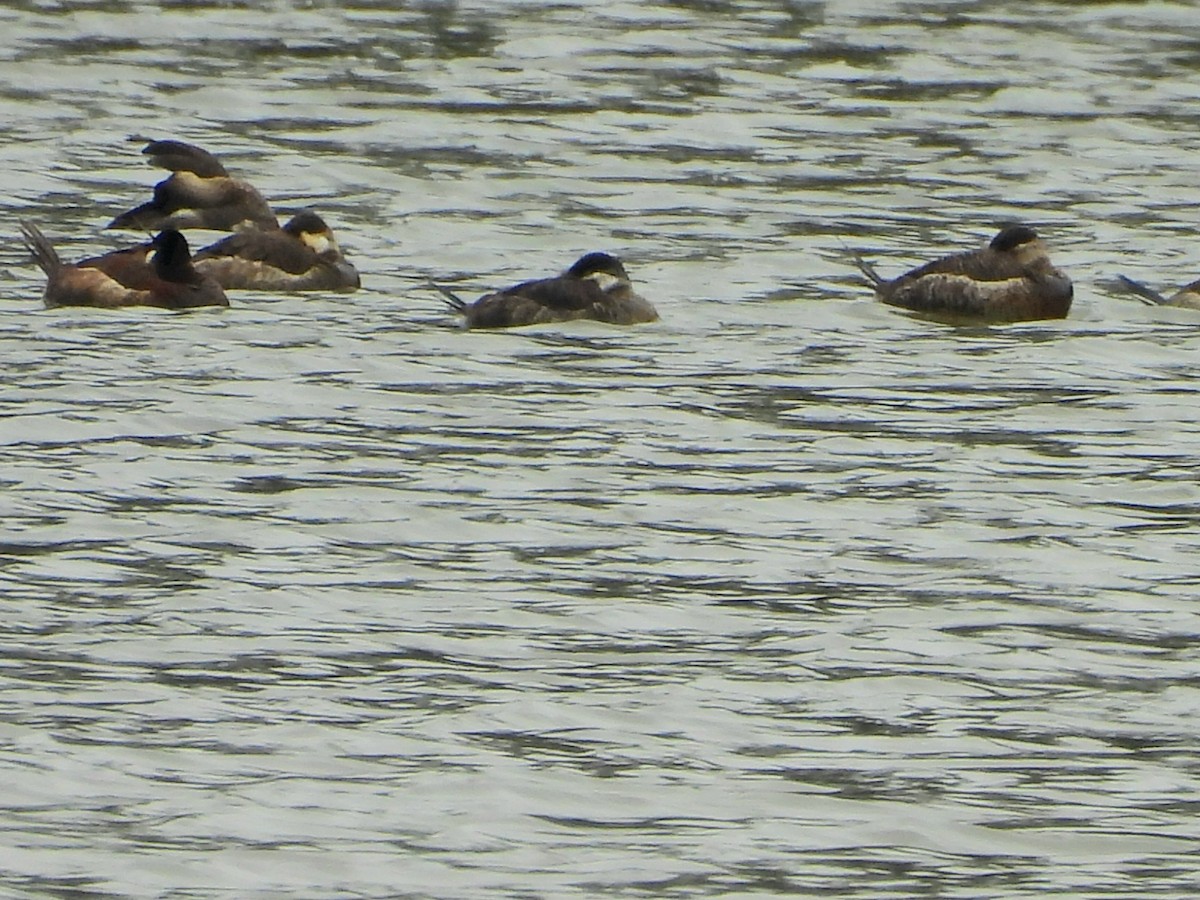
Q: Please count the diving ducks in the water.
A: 6